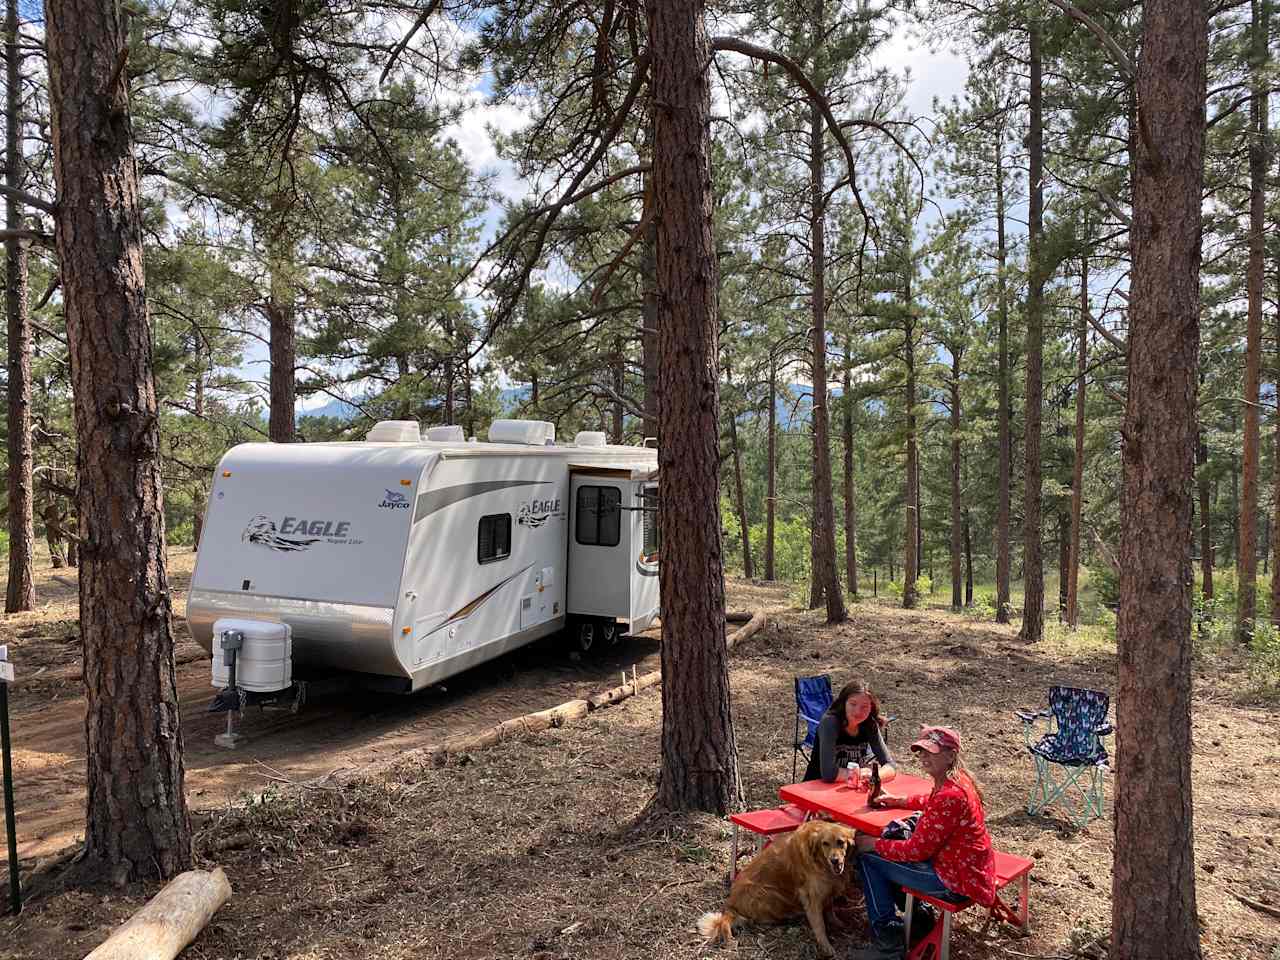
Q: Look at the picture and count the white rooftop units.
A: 4